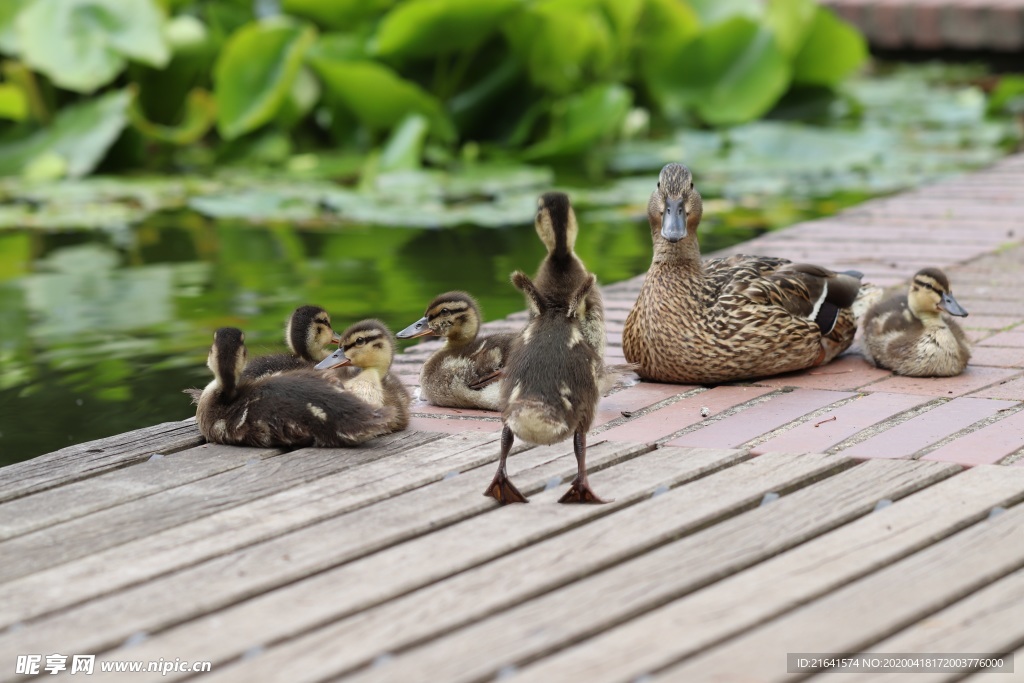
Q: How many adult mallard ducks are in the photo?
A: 1